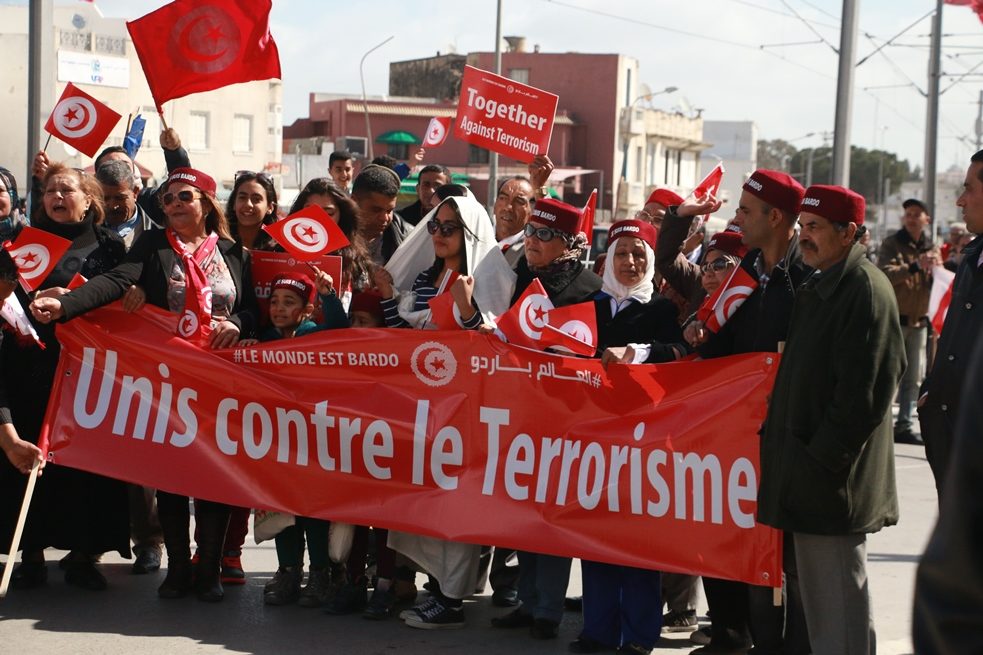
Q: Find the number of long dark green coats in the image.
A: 1